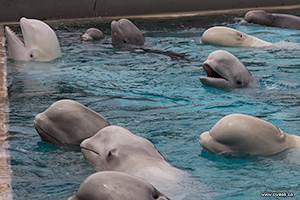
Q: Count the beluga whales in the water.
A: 10